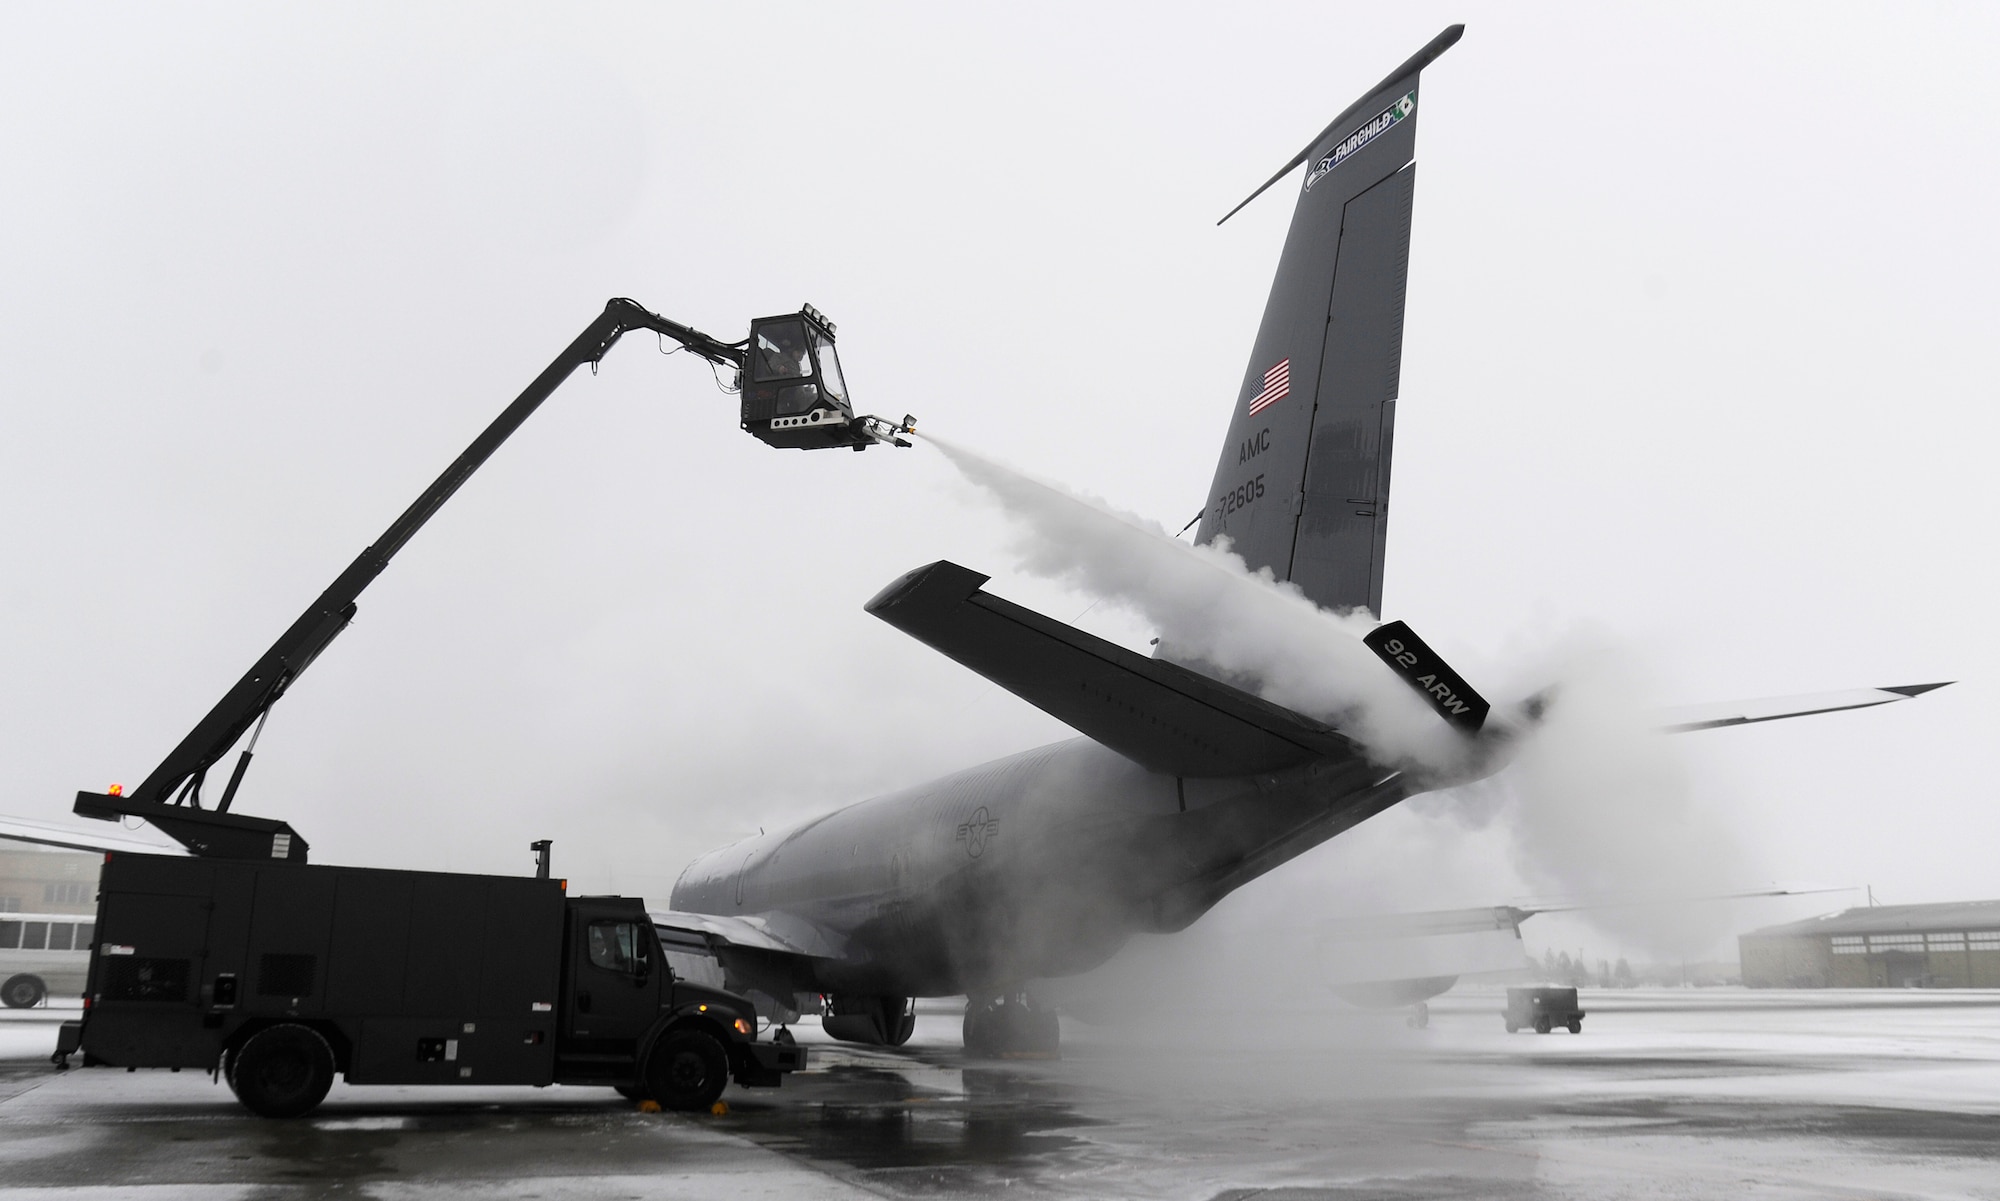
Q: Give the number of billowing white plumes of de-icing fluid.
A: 1